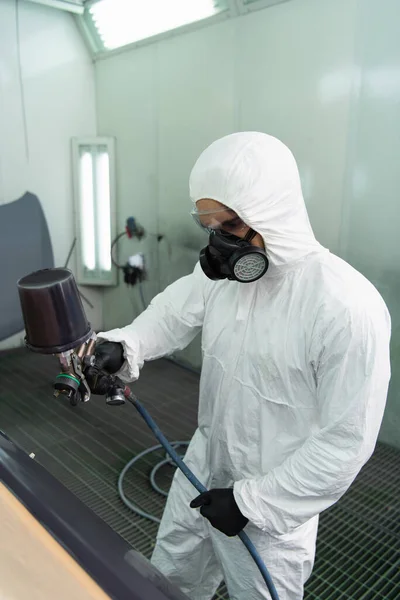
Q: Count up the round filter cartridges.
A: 2